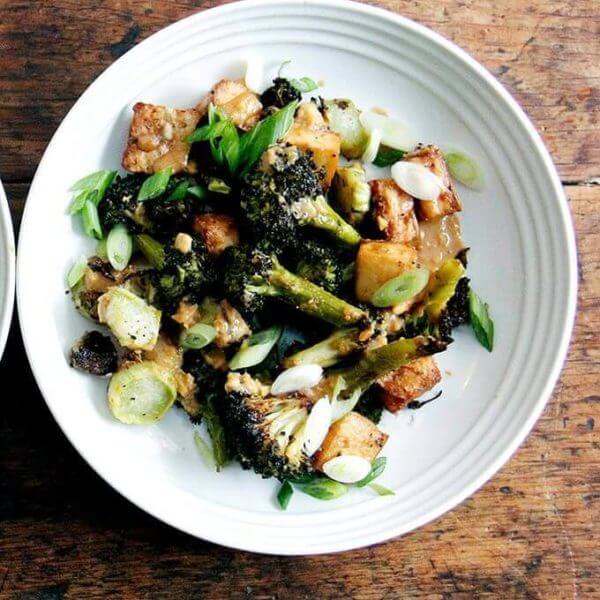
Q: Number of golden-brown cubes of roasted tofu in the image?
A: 9